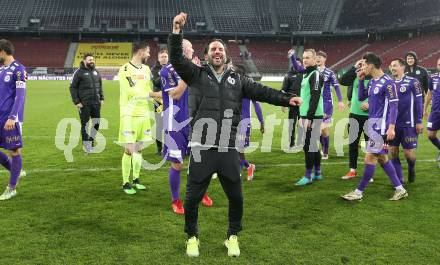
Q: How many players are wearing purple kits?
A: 7